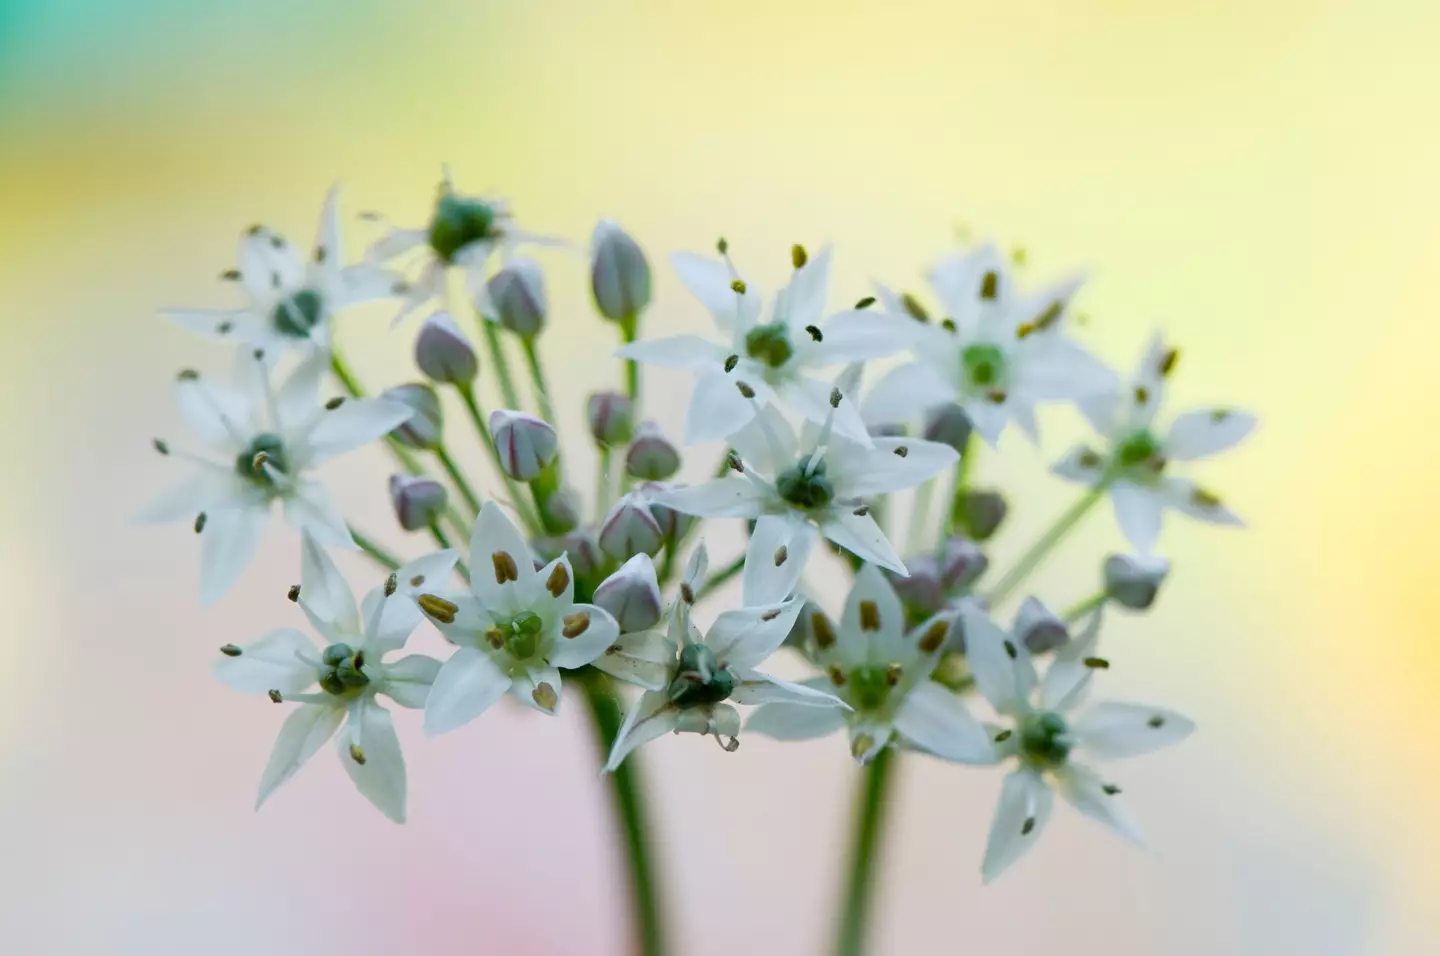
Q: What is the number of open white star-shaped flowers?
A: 12